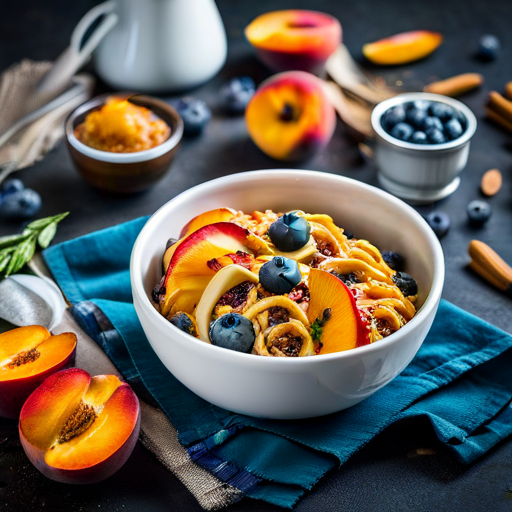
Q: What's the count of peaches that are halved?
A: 3